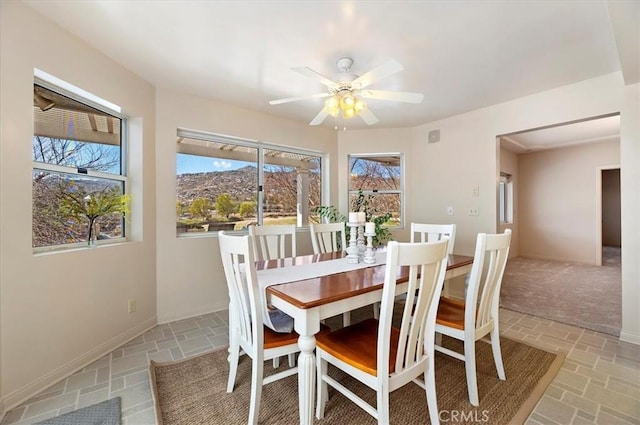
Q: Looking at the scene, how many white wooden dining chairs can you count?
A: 6